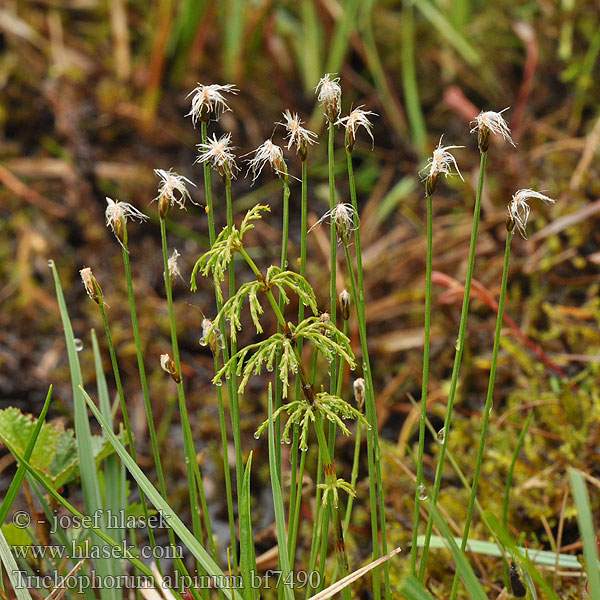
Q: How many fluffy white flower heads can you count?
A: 12